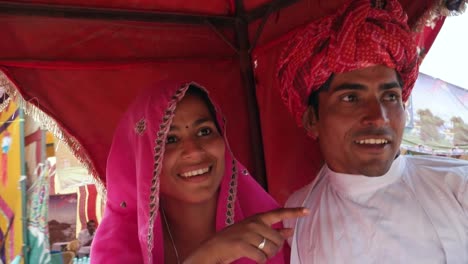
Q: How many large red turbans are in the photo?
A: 1